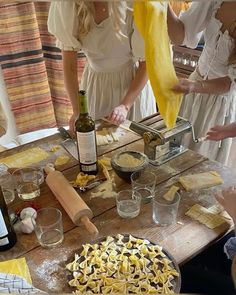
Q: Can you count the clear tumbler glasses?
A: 6